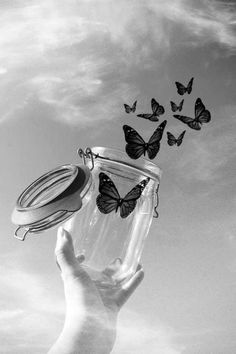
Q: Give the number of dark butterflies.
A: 8